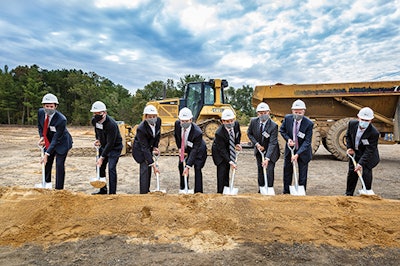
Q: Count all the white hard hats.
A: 8